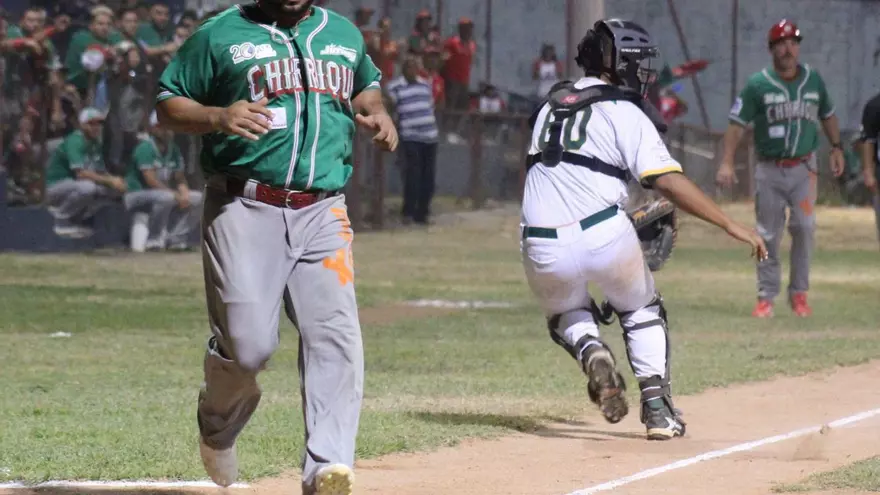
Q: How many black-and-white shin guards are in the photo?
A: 2